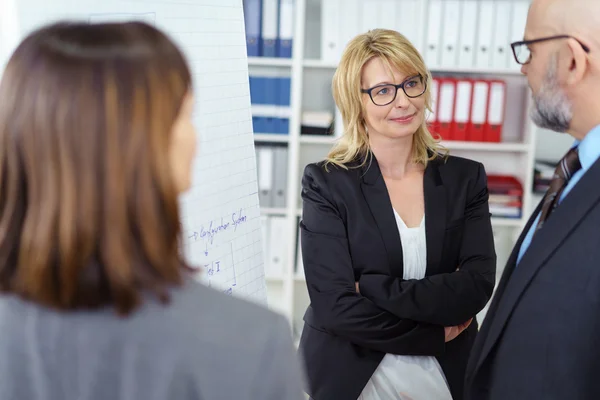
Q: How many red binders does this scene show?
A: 5